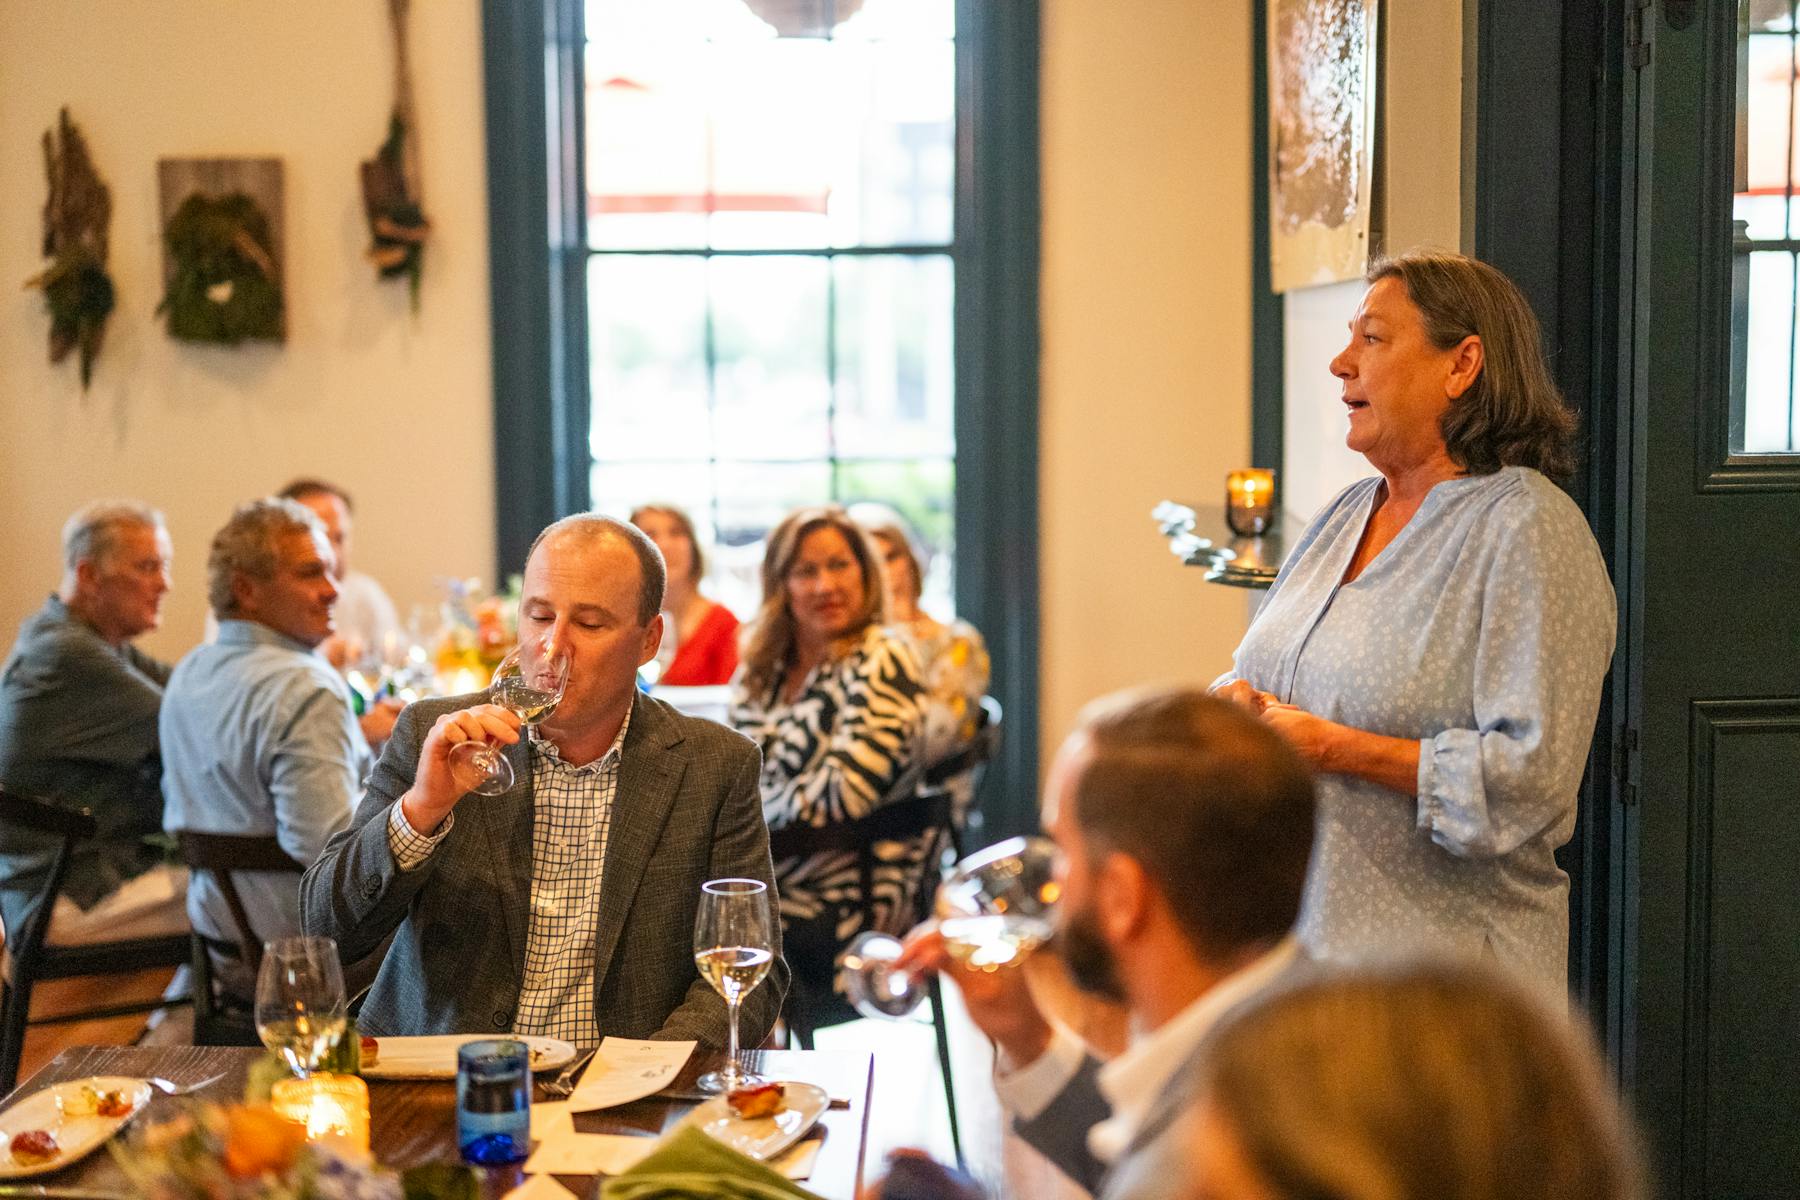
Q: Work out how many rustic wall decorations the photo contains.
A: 3